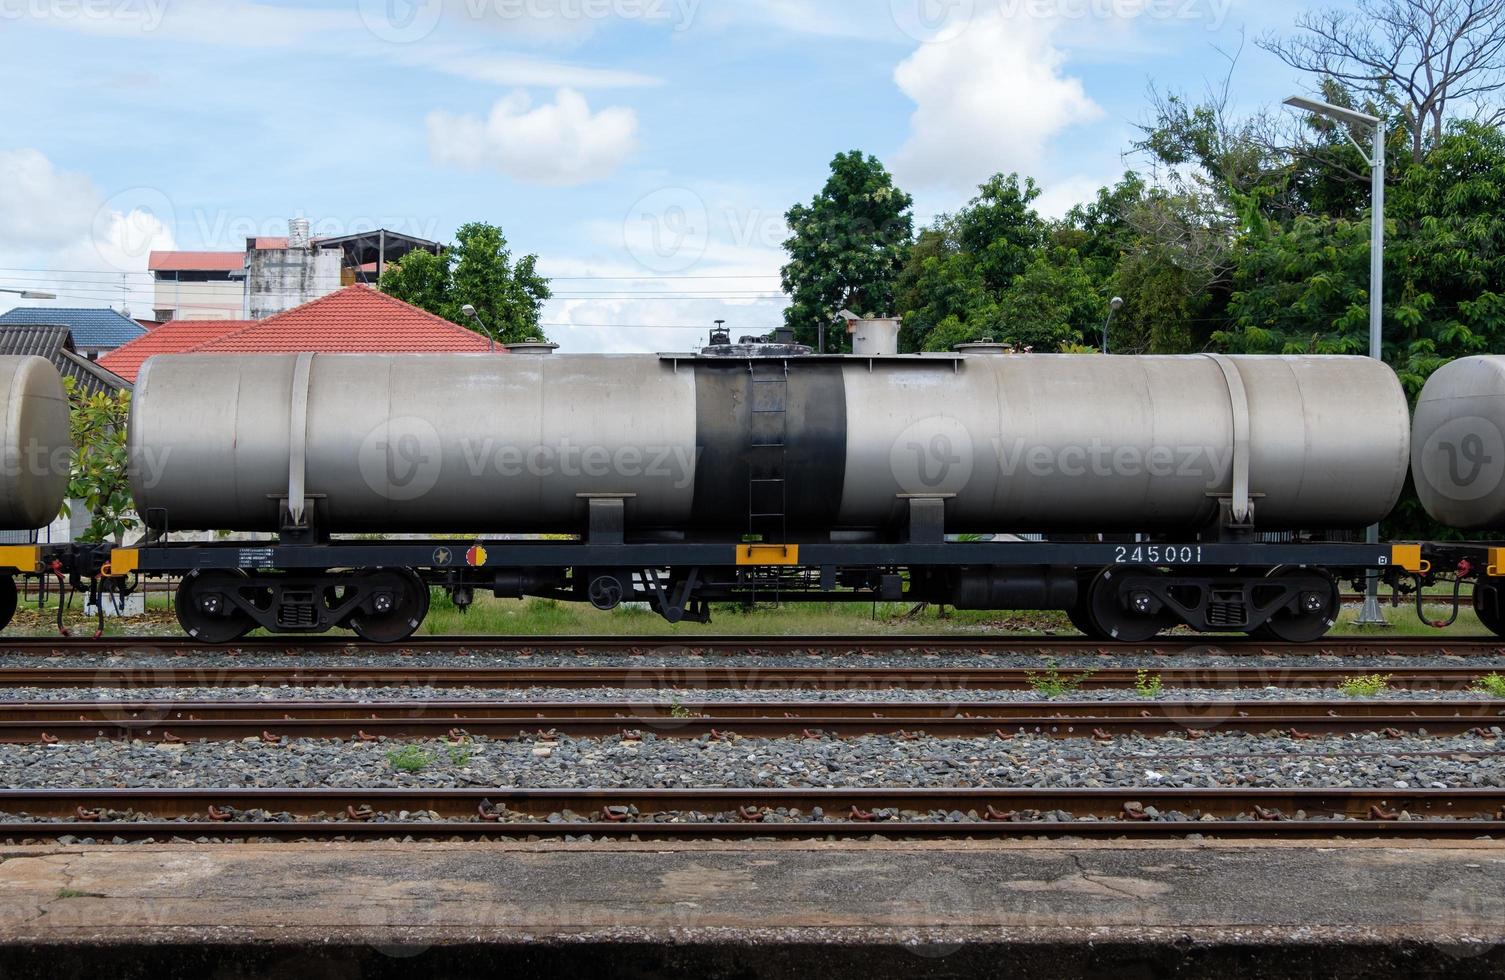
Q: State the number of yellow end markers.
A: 4